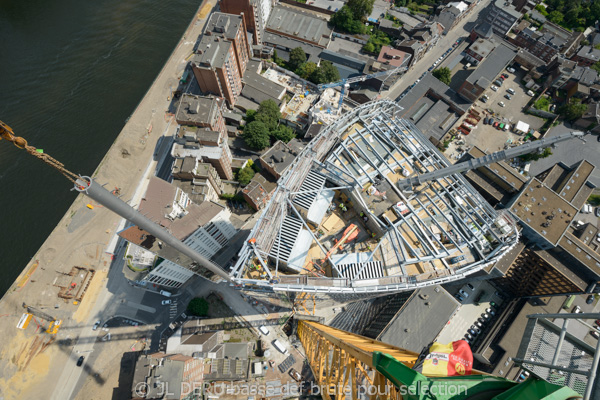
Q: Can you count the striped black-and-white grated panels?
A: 3